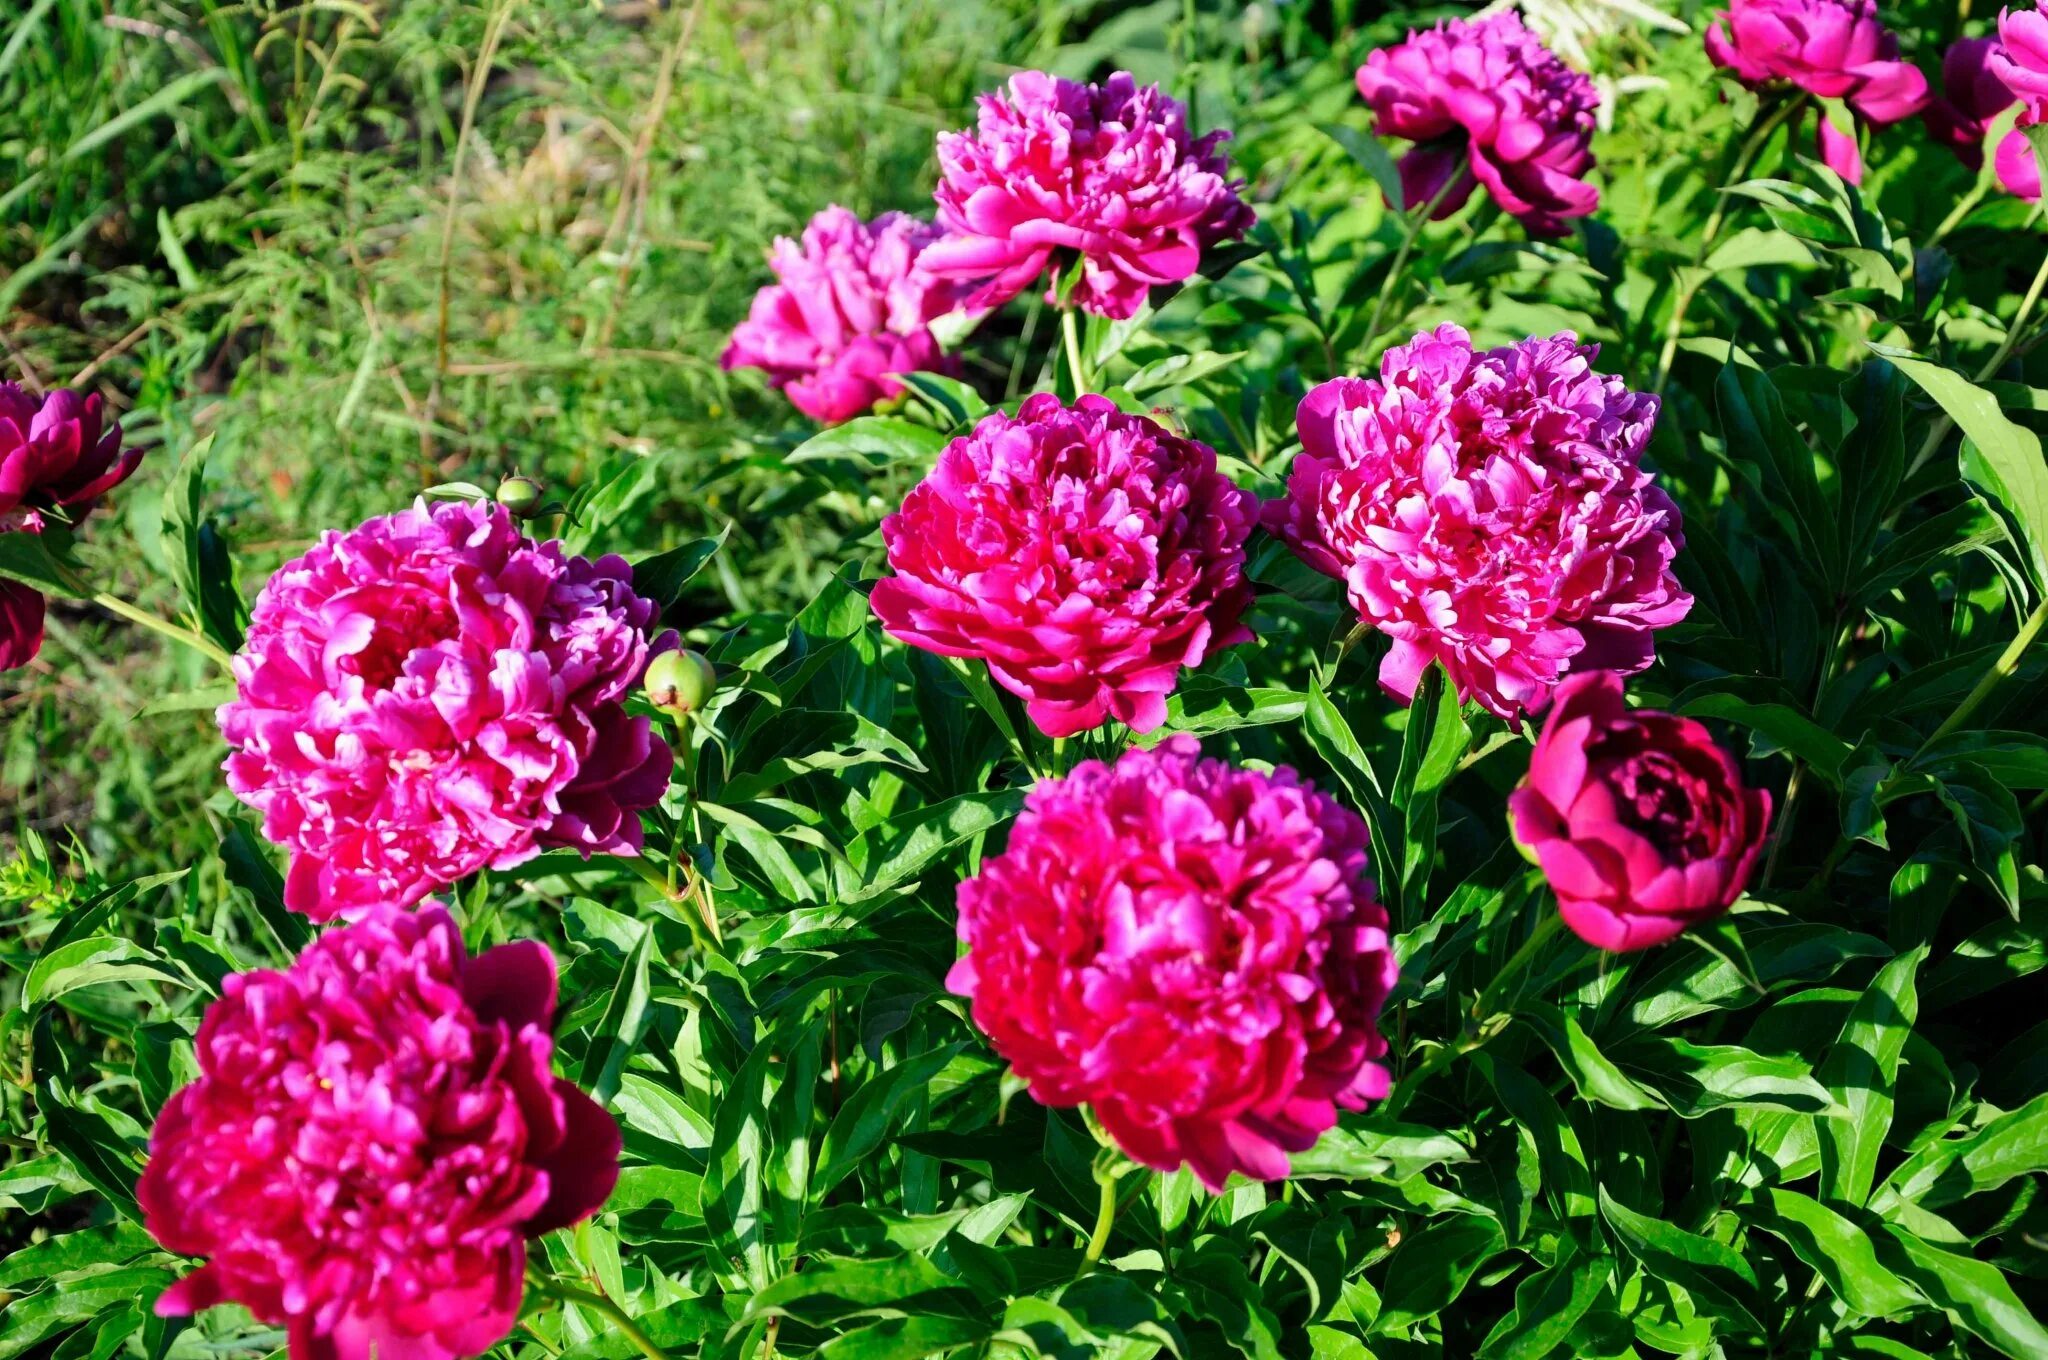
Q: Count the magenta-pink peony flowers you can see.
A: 12